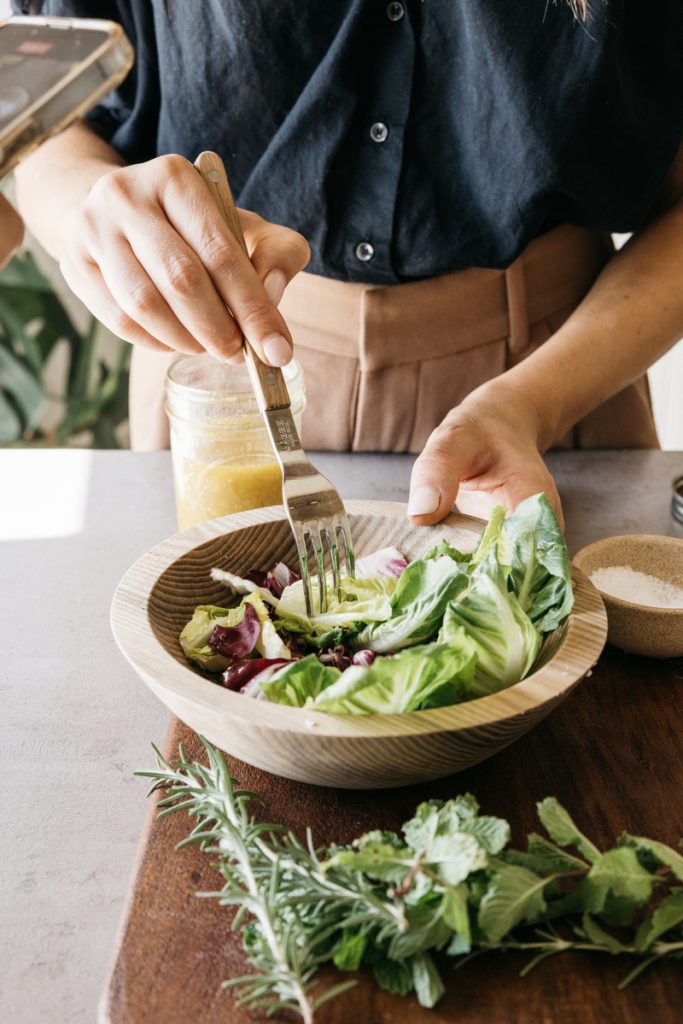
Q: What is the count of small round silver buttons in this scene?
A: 3